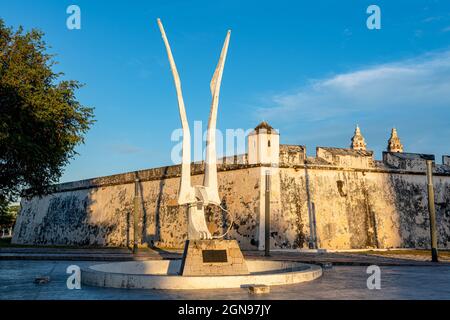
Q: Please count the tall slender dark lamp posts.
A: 3